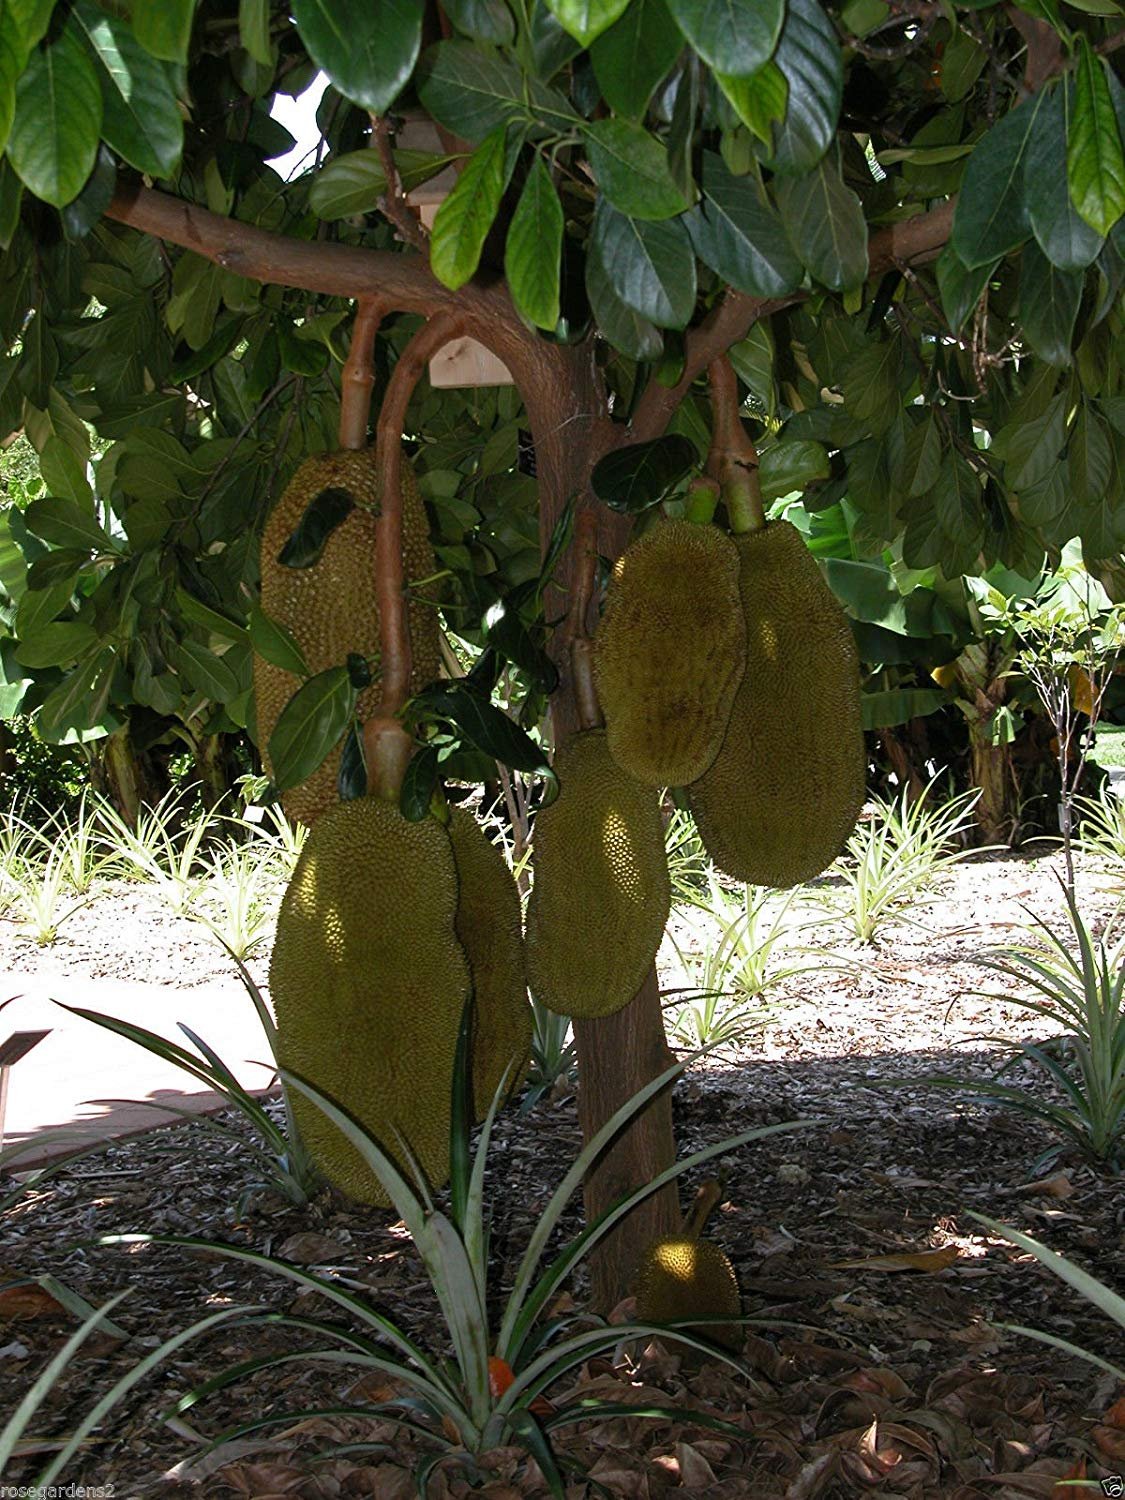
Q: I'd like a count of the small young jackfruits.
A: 1